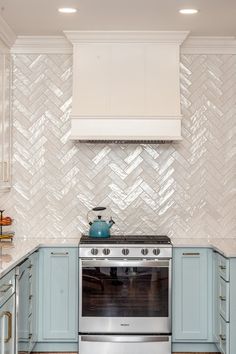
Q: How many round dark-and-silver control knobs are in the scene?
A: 5